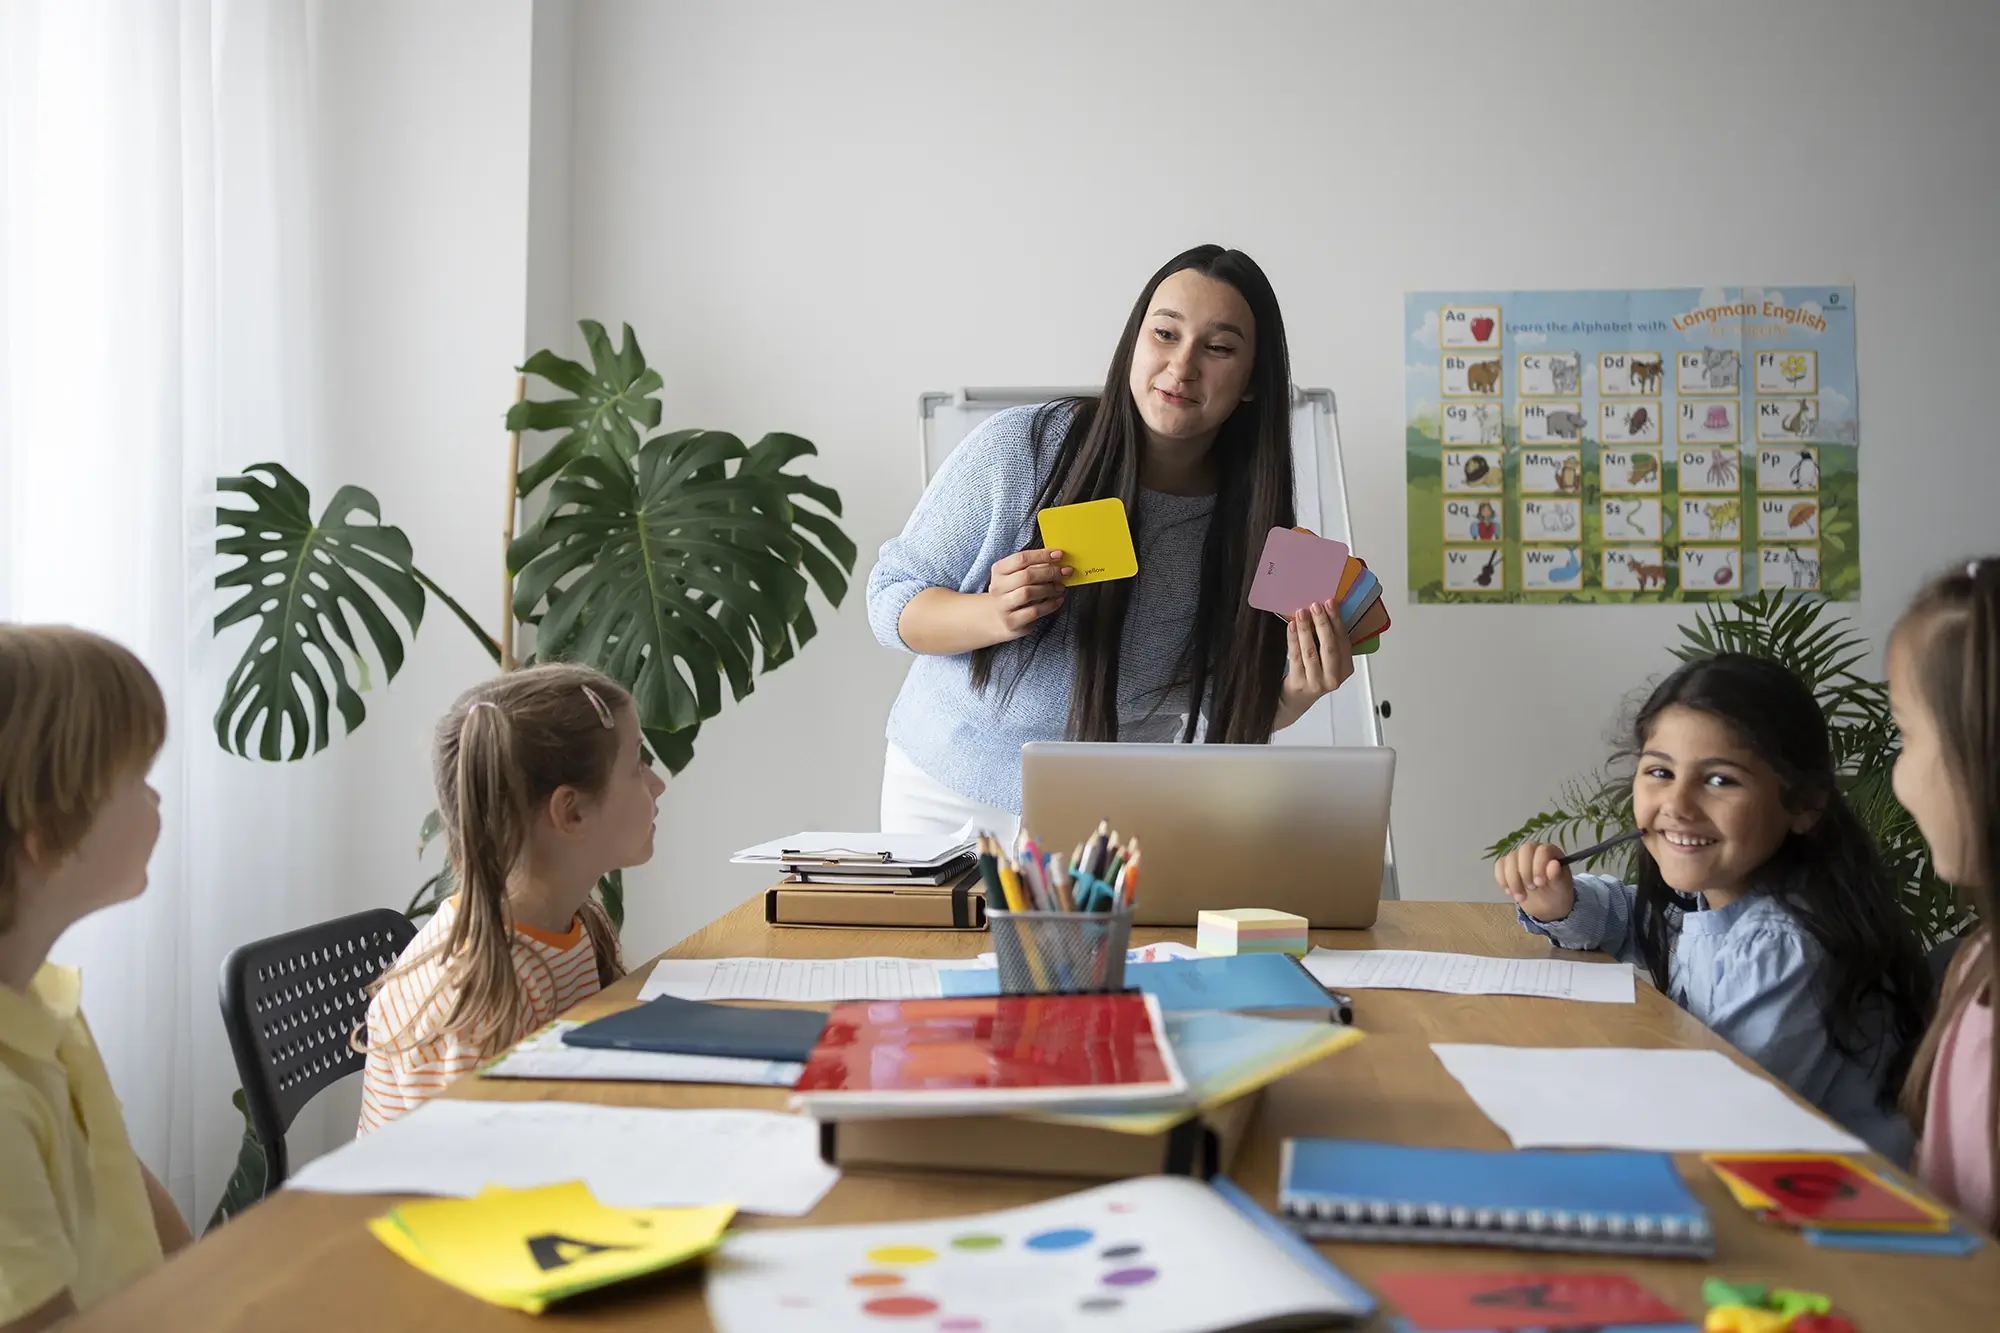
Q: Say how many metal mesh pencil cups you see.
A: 1